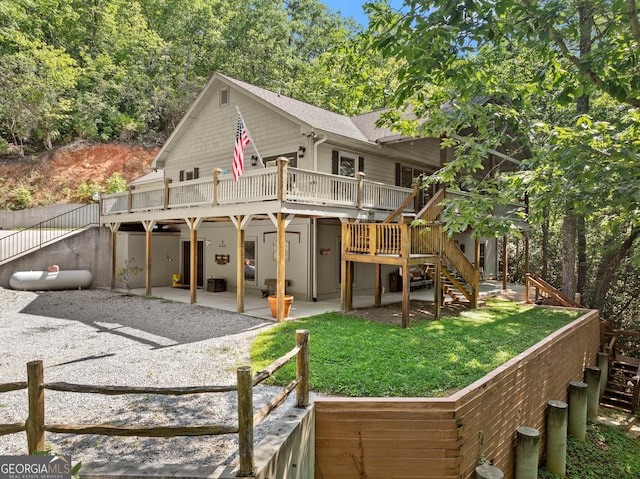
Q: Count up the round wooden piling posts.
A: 6